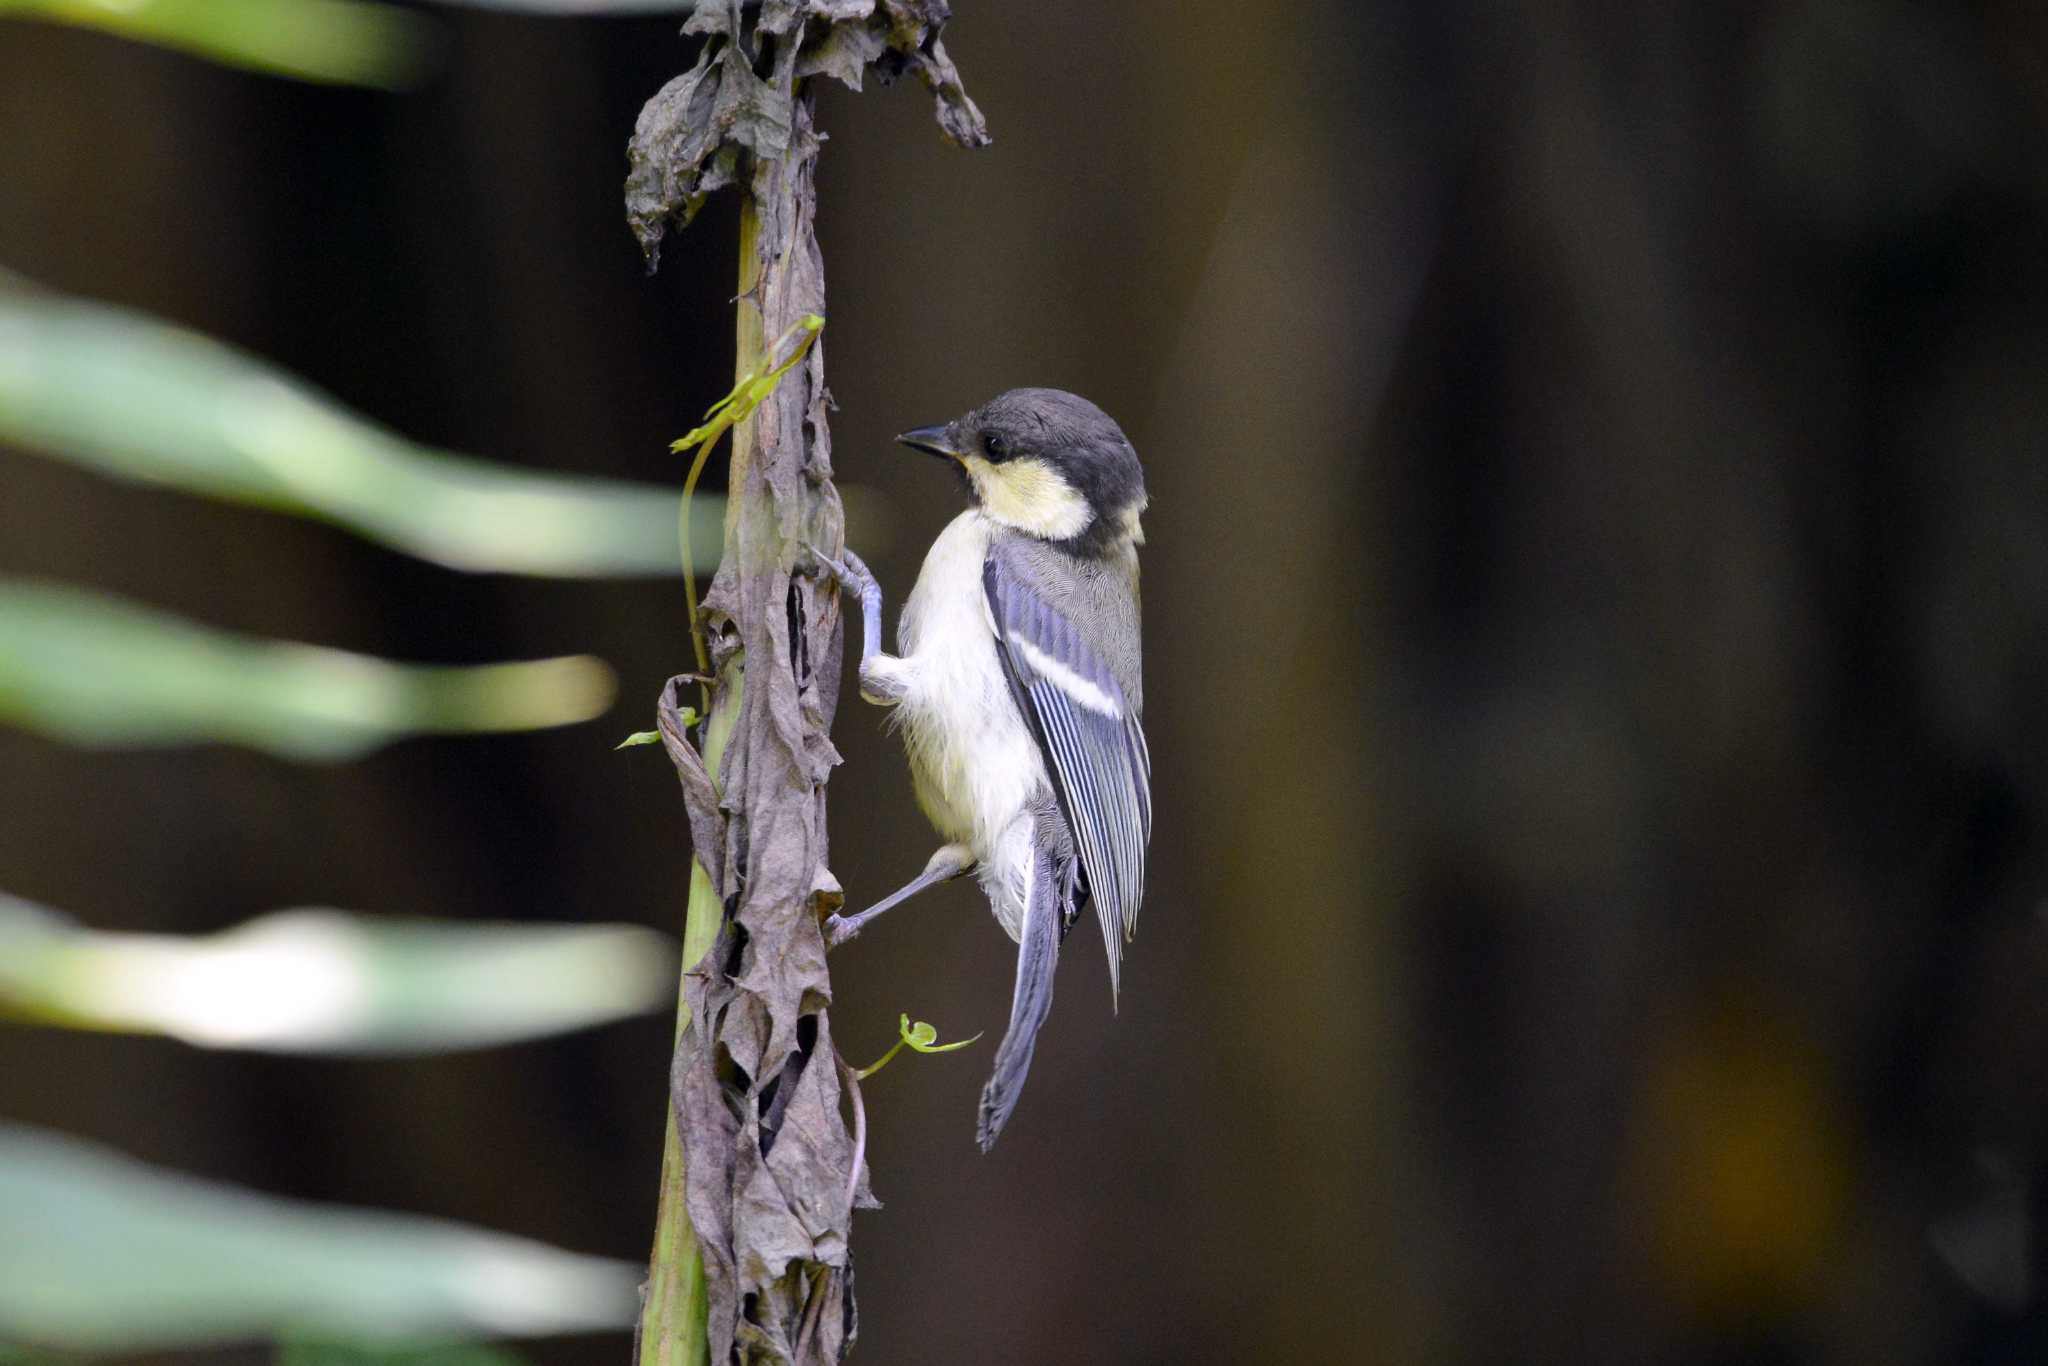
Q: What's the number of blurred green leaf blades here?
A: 5